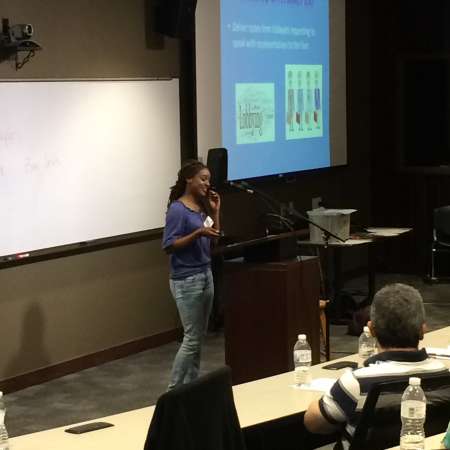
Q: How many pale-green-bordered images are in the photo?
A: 2